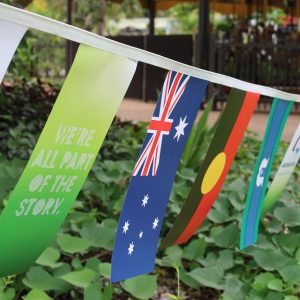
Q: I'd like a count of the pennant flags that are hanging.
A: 6